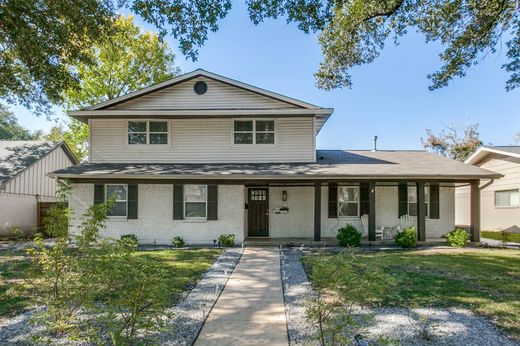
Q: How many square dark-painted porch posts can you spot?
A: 4